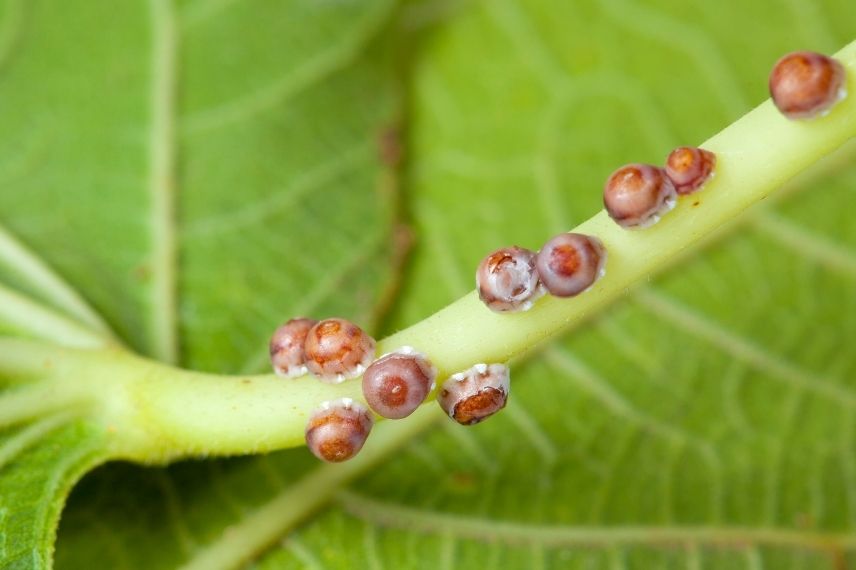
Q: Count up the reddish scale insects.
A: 10